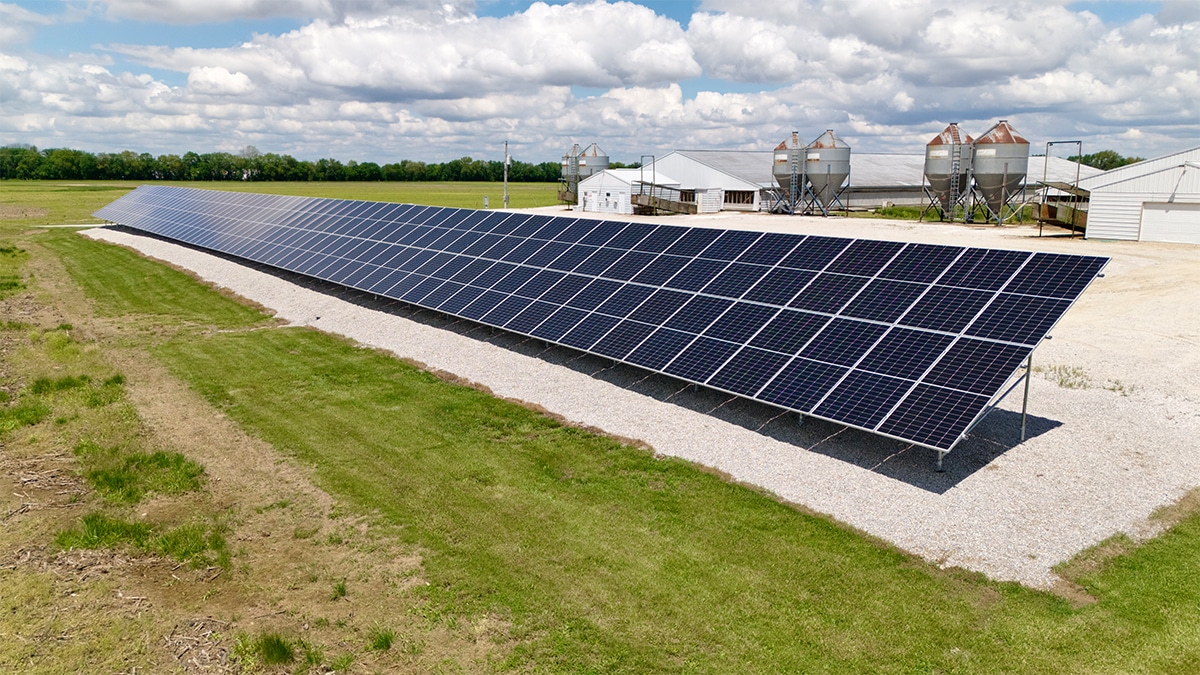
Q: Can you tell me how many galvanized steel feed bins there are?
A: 6